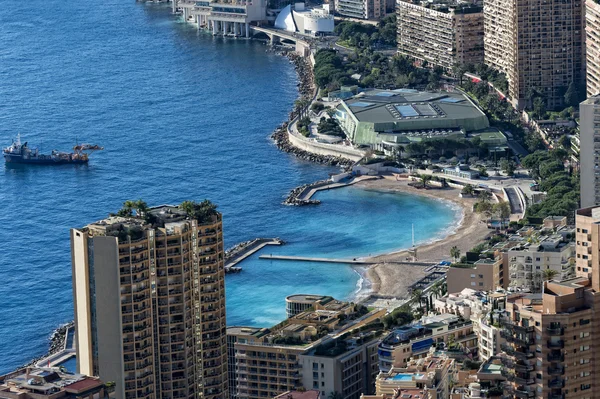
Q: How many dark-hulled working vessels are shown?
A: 1